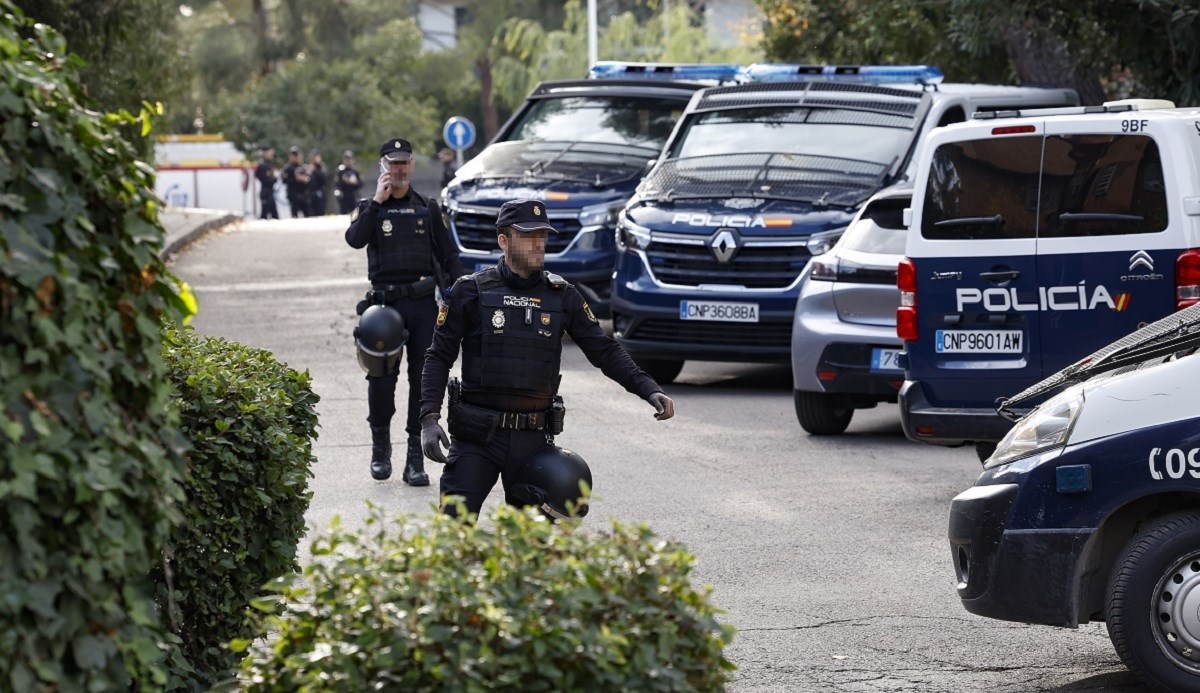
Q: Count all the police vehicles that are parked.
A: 4